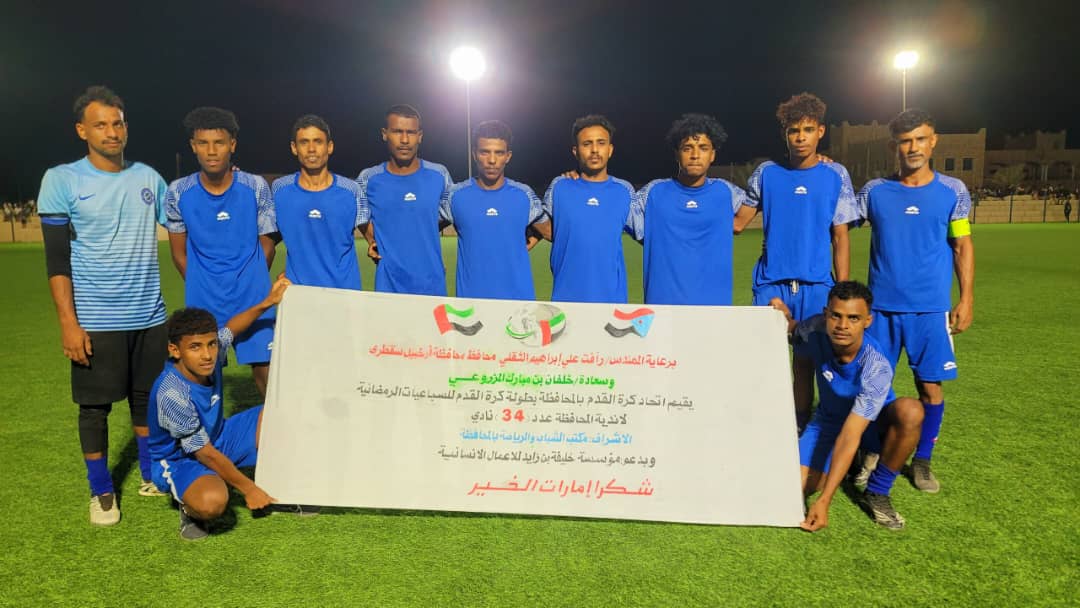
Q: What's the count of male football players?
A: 11